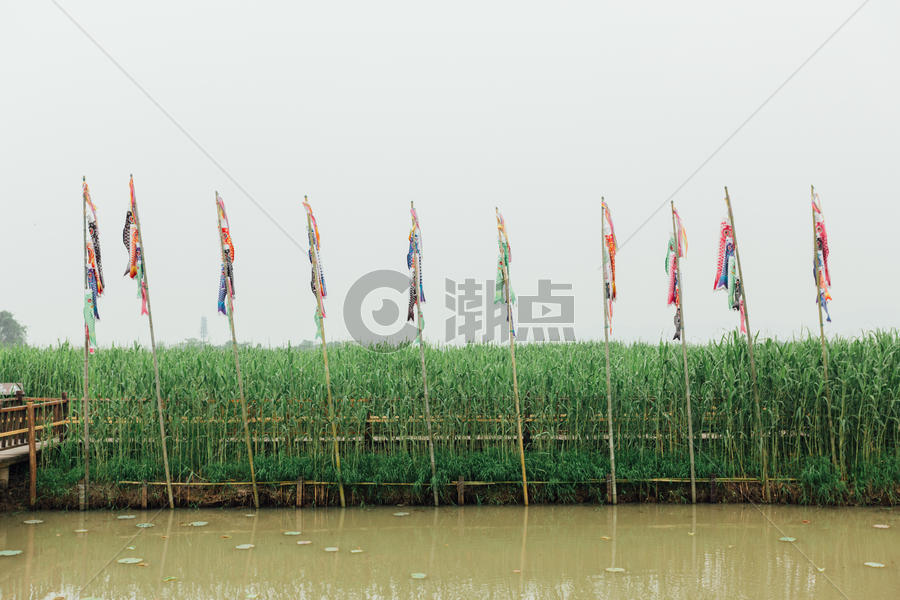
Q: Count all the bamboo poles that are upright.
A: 10